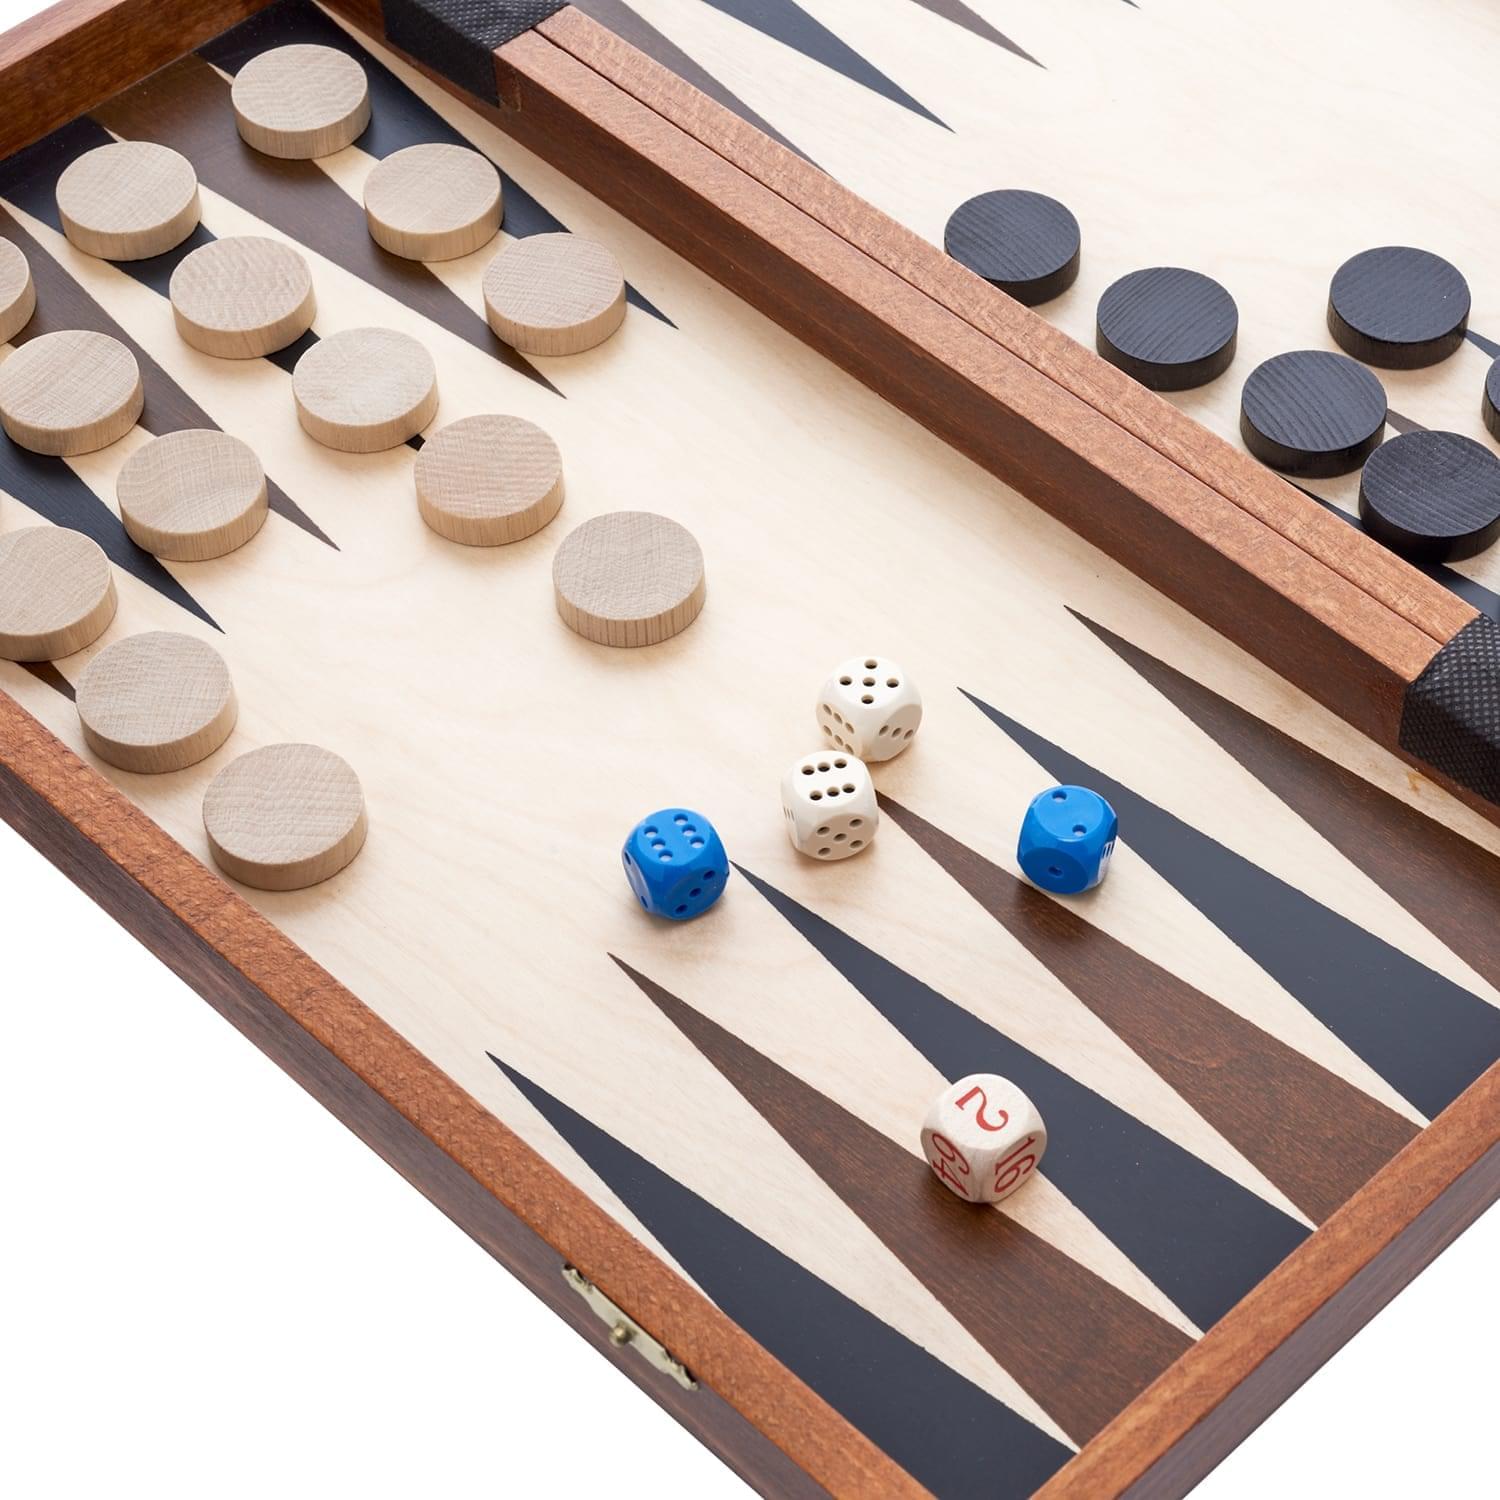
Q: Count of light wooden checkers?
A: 14